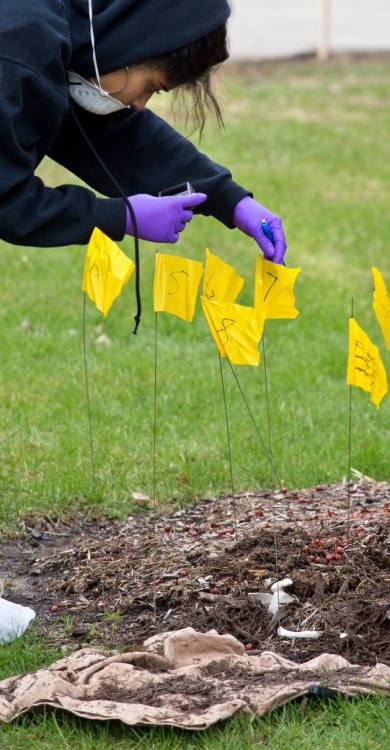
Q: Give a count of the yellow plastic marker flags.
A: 7